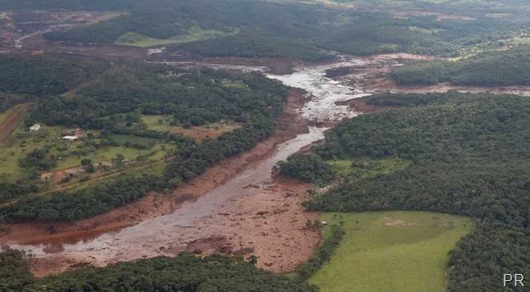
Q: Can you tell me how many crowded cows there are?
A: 0